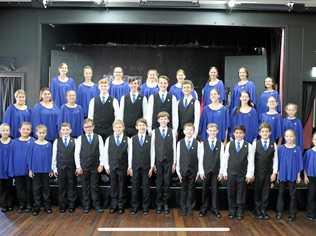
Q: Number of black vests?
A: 13